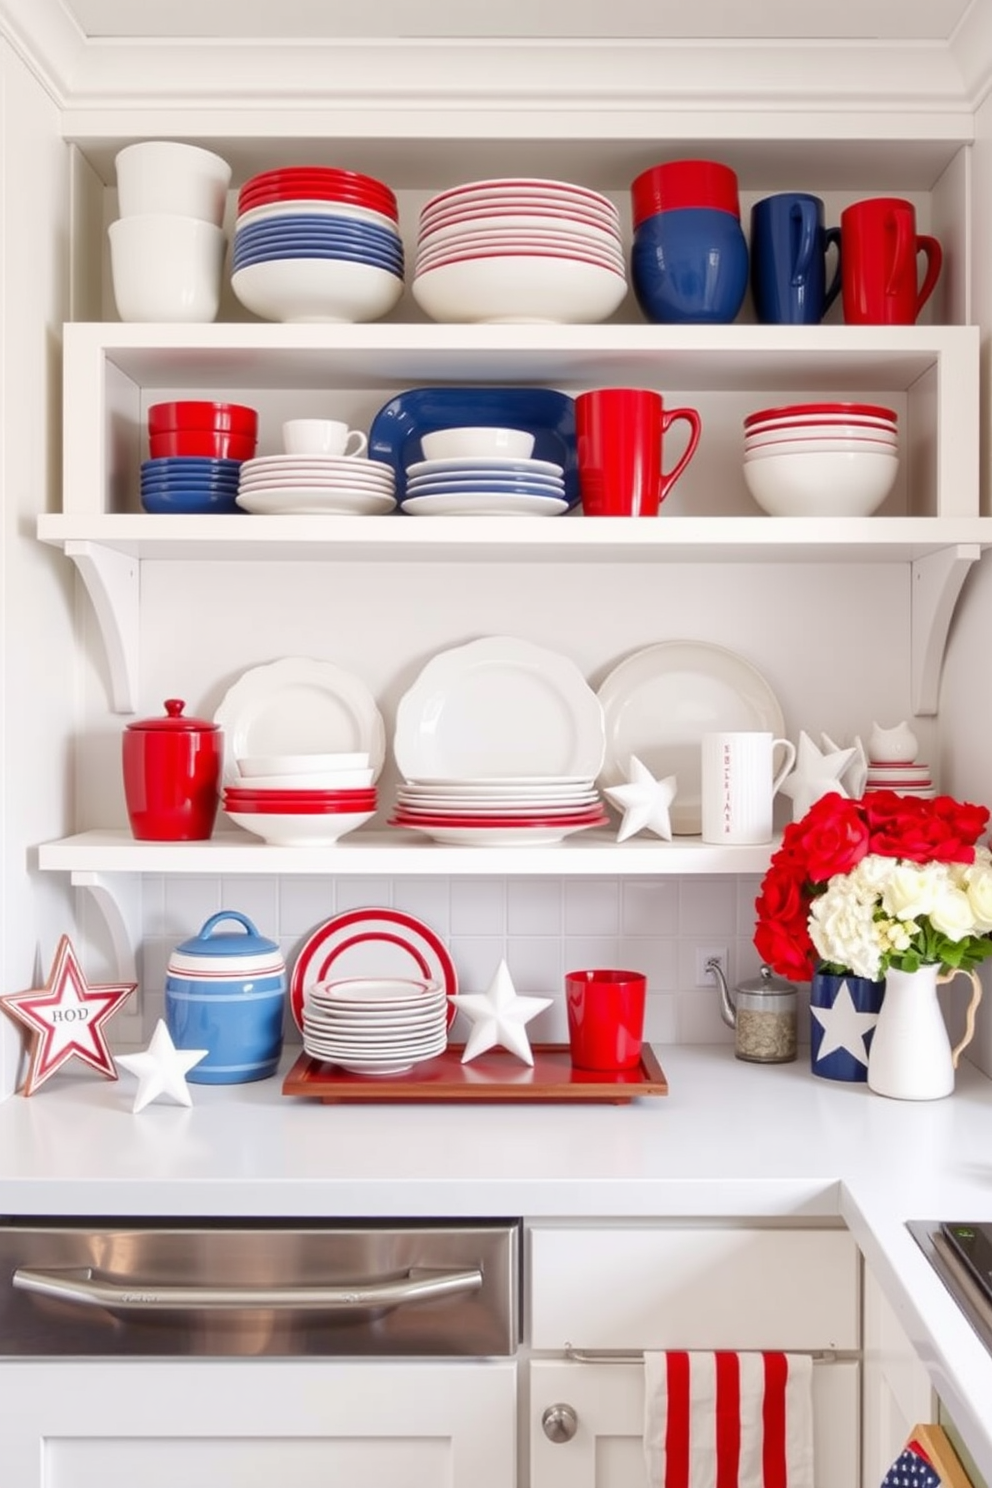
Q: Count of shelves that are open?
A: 3